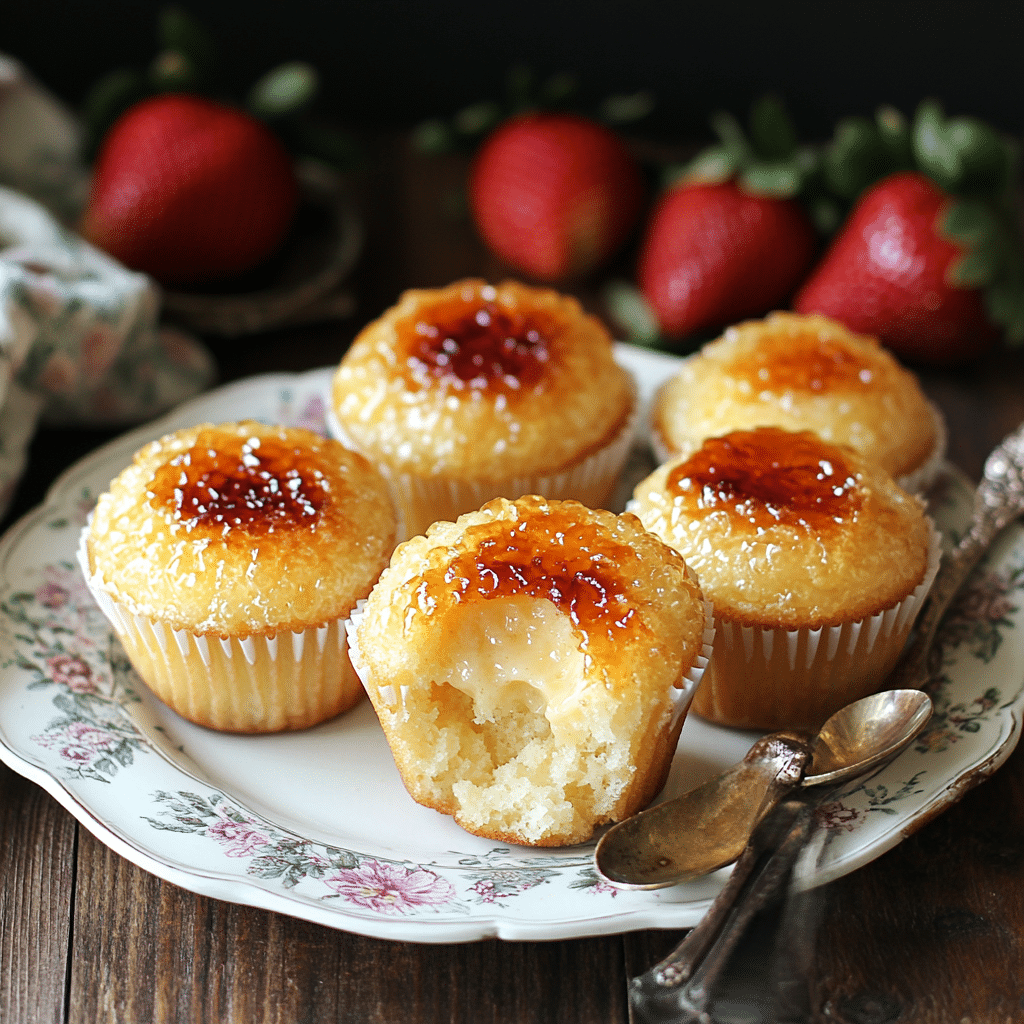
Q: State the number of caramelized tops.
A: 5